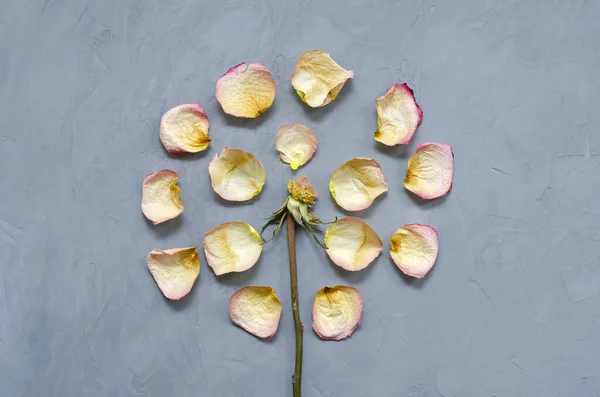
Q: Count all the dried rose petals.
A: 15